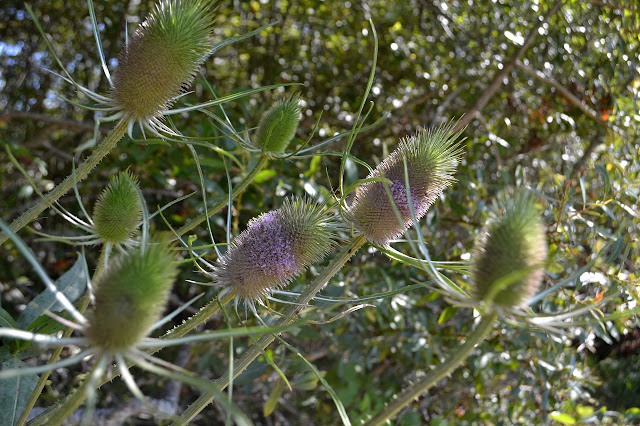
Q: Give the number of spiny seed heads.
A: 7